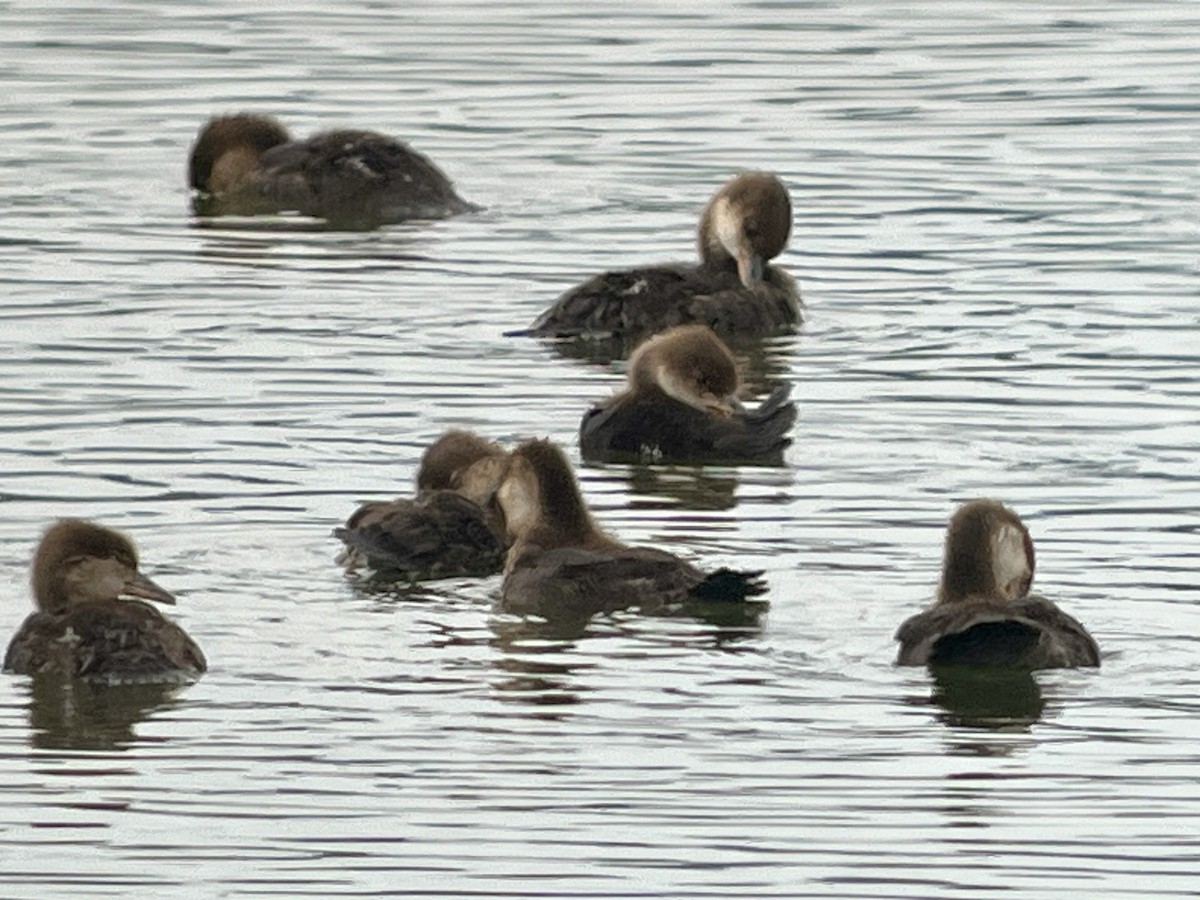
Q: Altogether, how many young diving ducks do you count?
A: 7